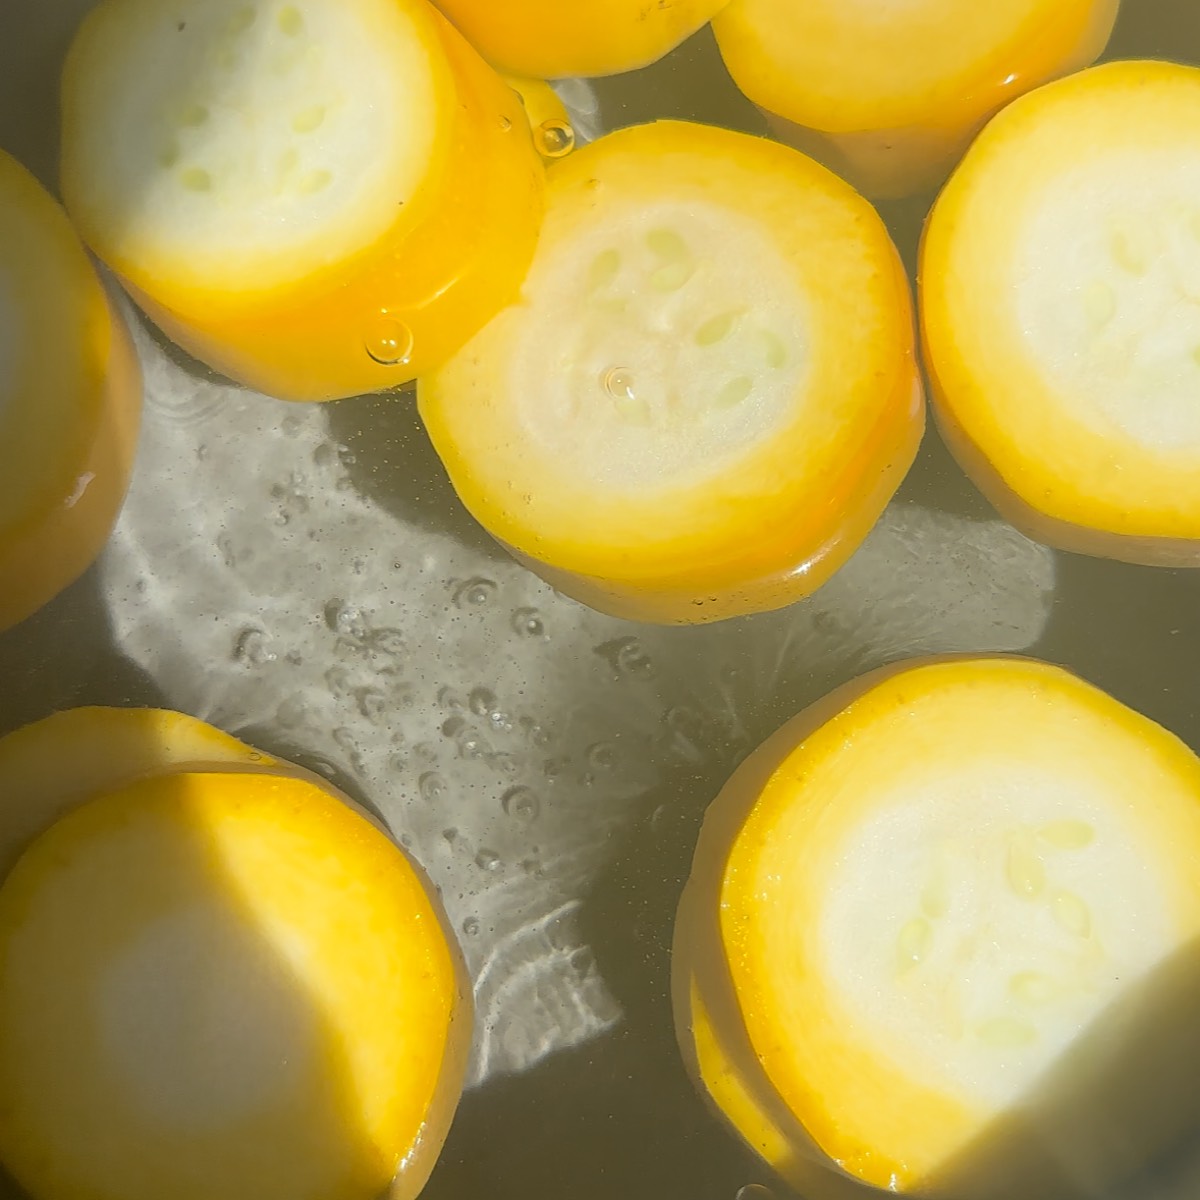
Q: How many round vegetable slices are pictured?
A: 8